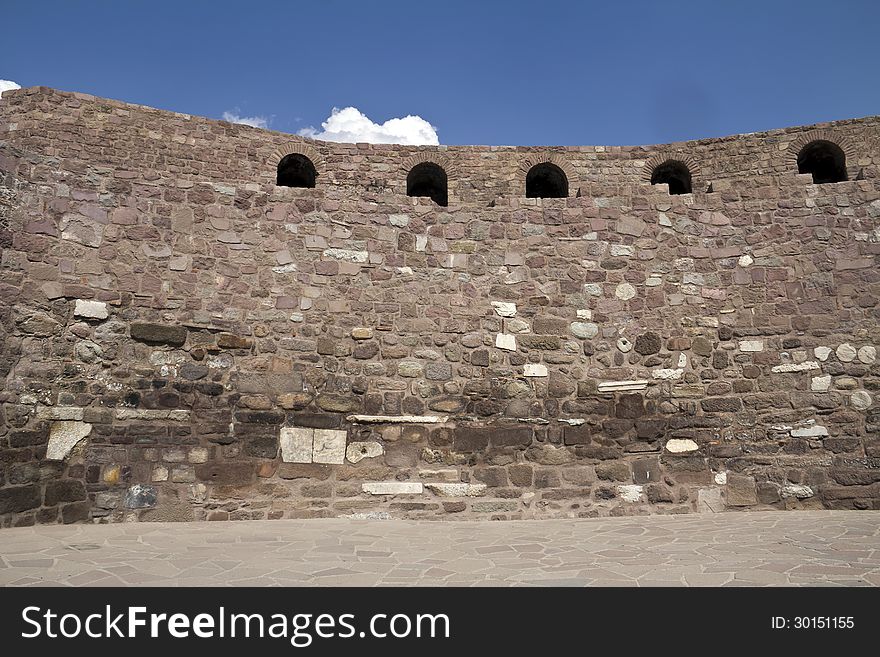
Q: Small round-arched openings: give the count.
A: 5